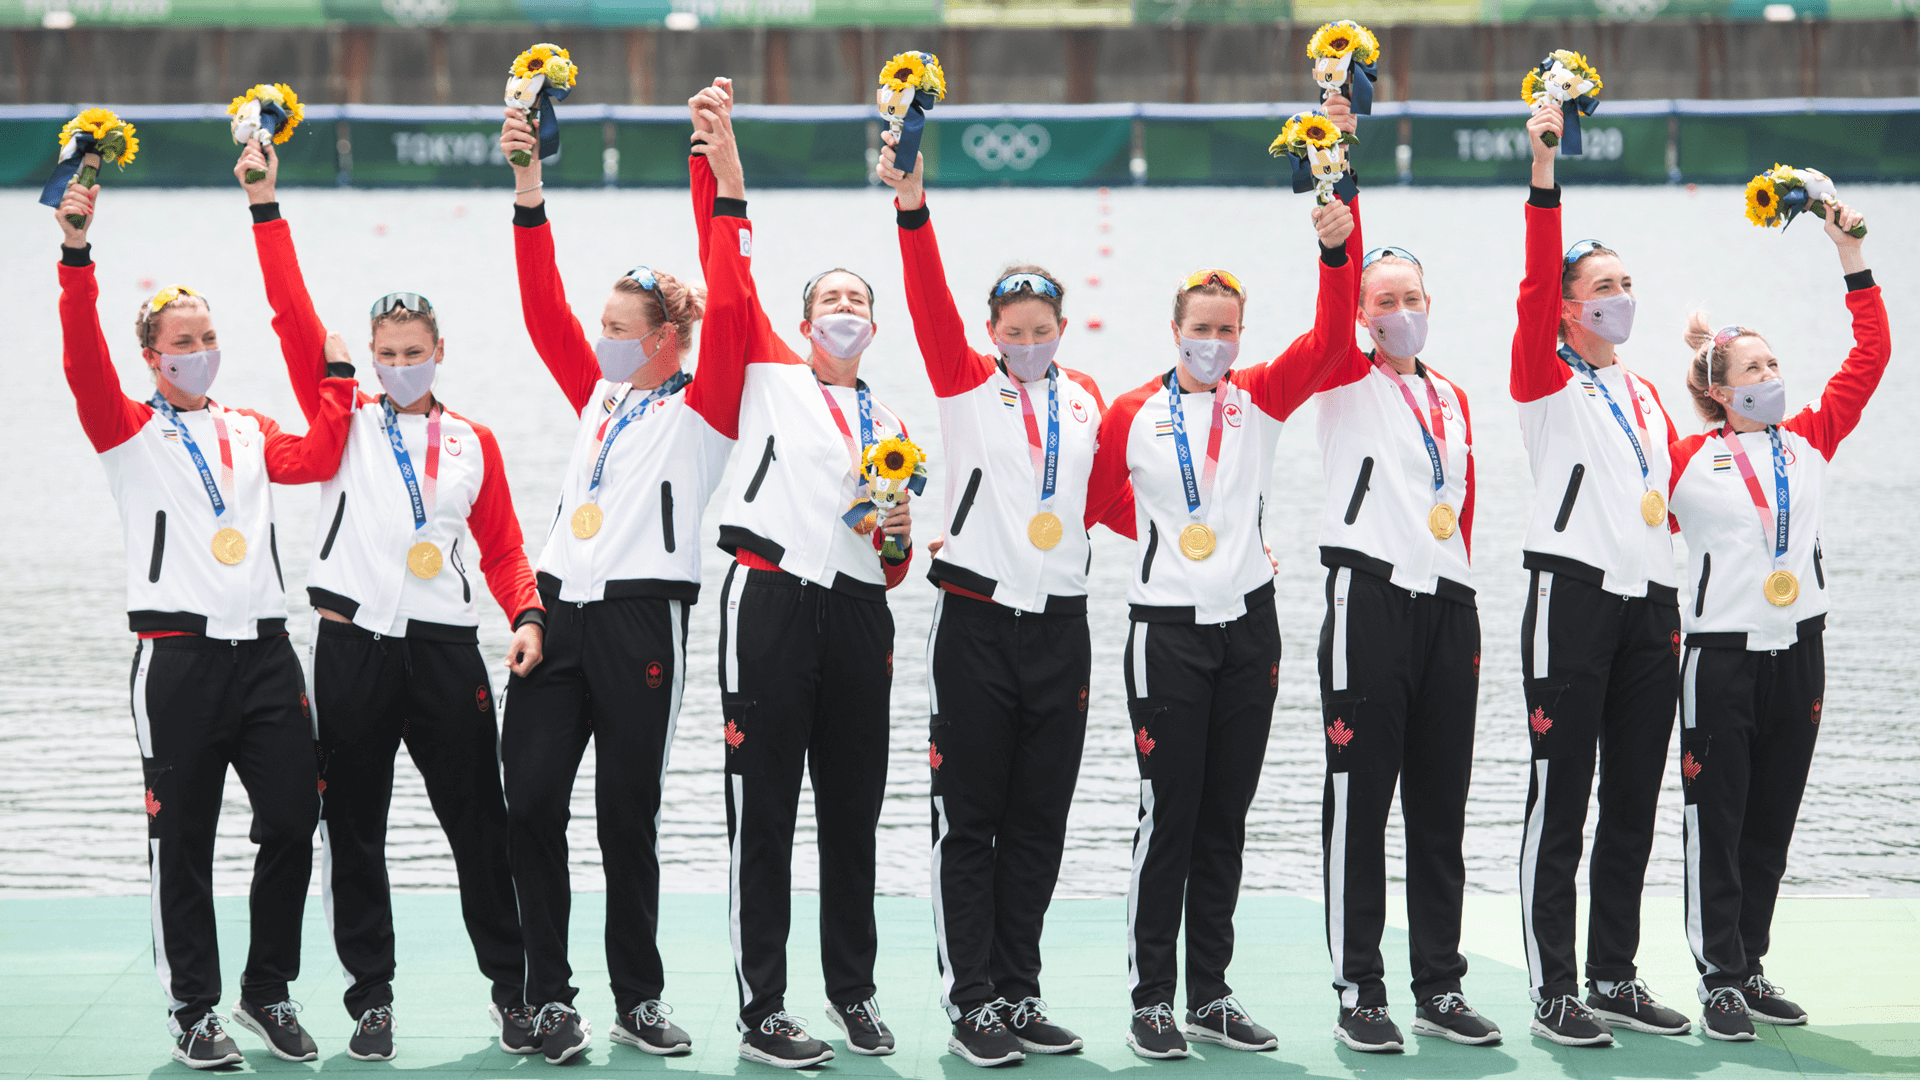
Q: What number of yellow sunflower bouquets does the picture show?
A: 9